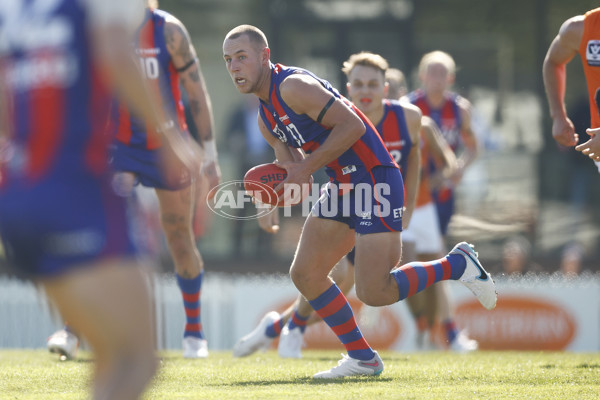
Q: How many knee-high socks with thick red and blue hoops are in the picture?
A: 3